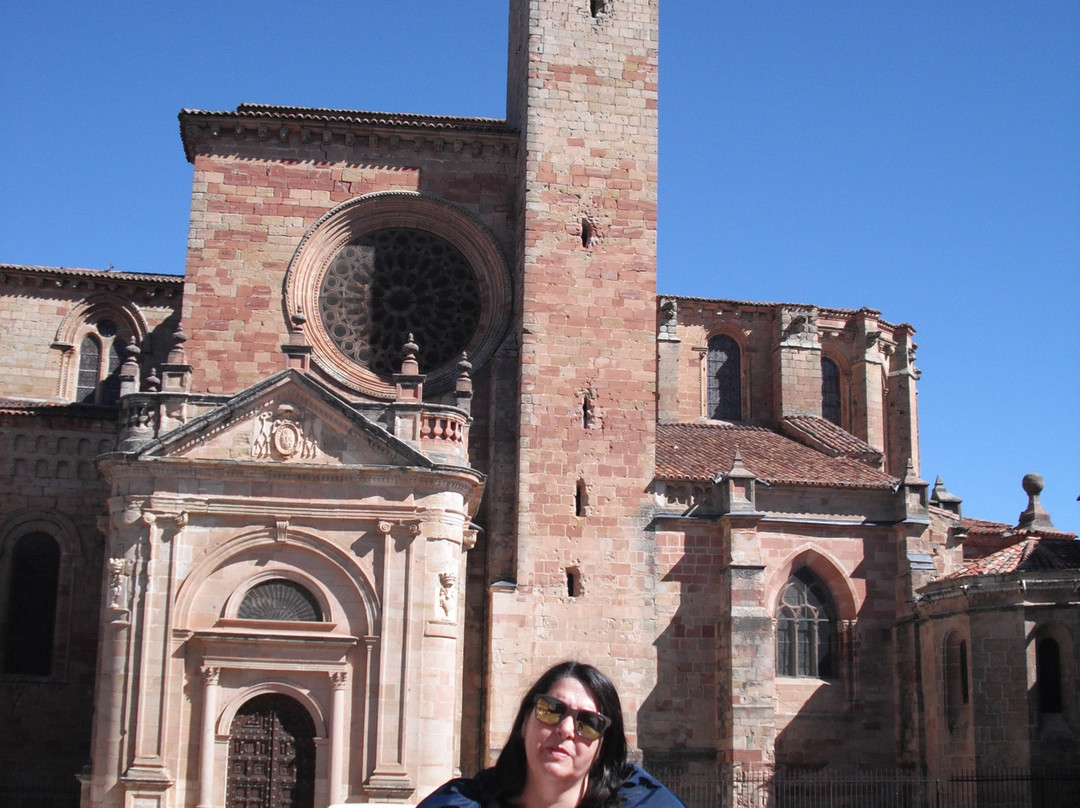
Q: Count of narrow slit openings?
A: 5